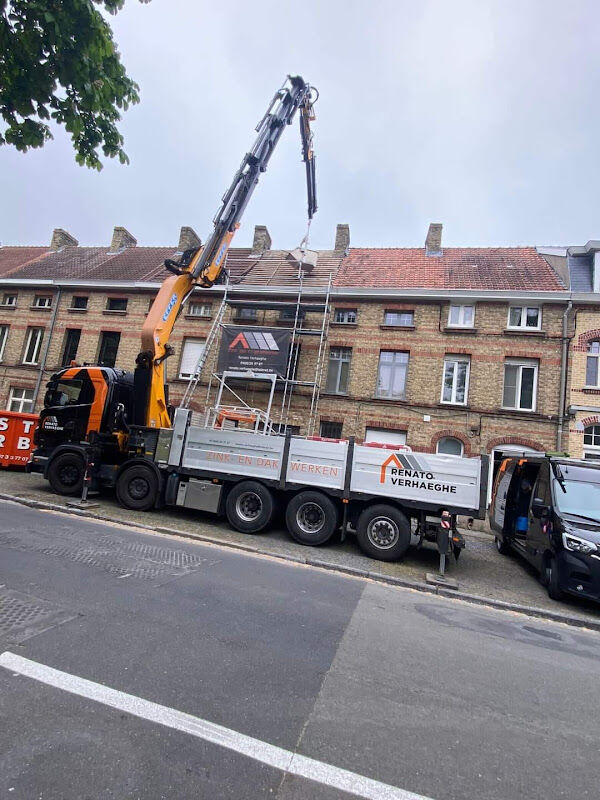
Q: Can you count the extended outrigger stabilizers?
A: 2